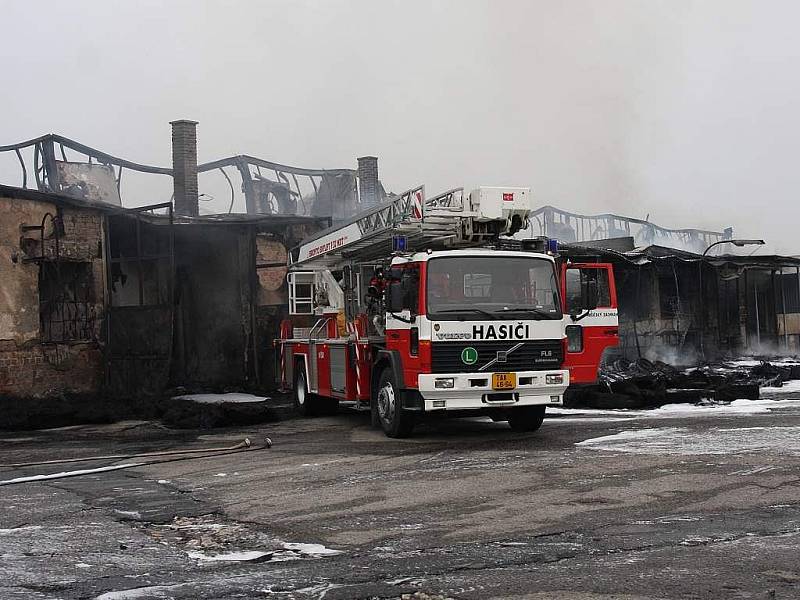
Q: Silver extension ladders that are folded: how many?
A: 1